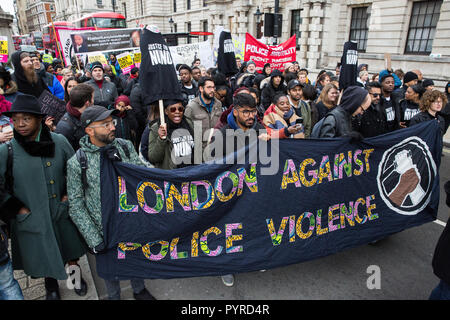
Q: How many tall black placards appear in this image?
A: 3